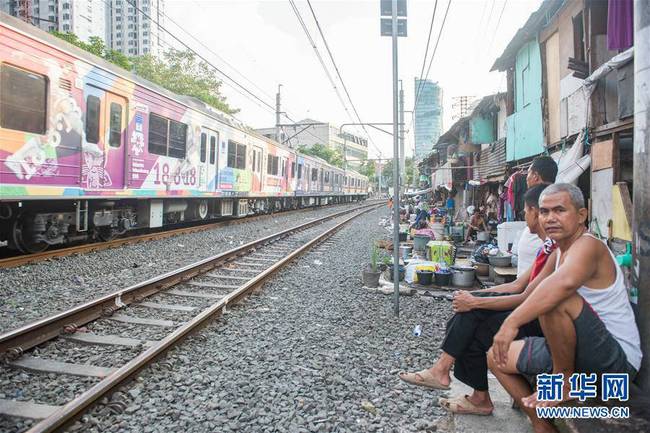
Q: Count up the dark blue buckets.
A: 2